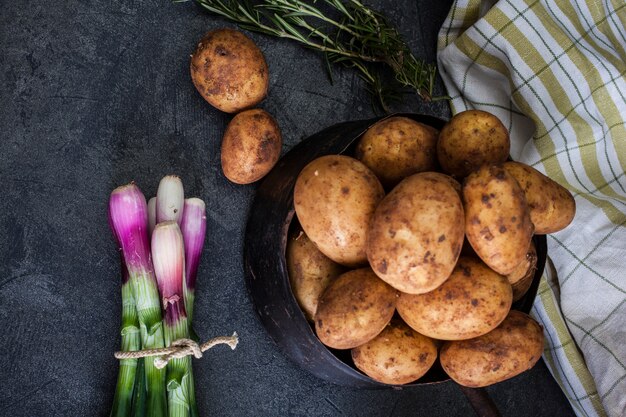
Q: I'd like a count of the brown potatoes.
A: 14